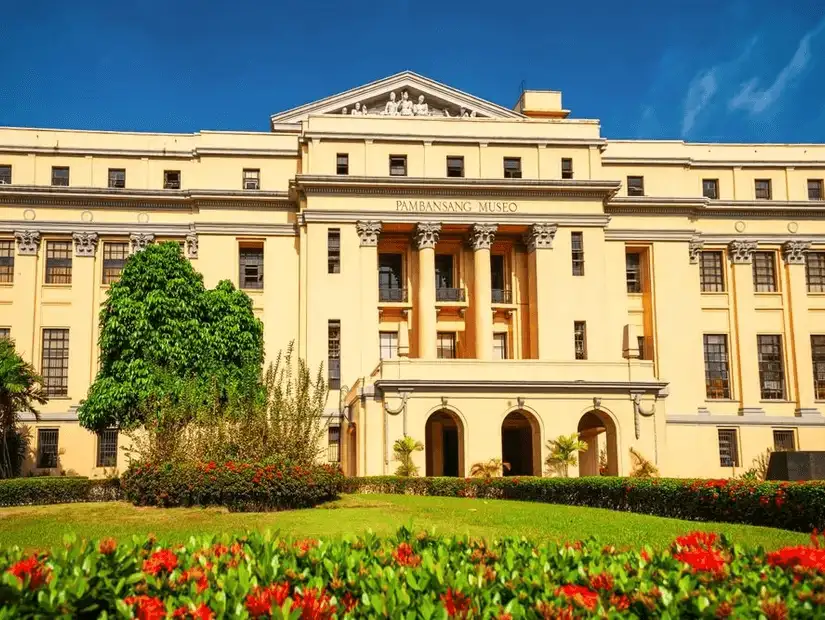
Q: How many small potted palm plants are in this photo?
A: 4